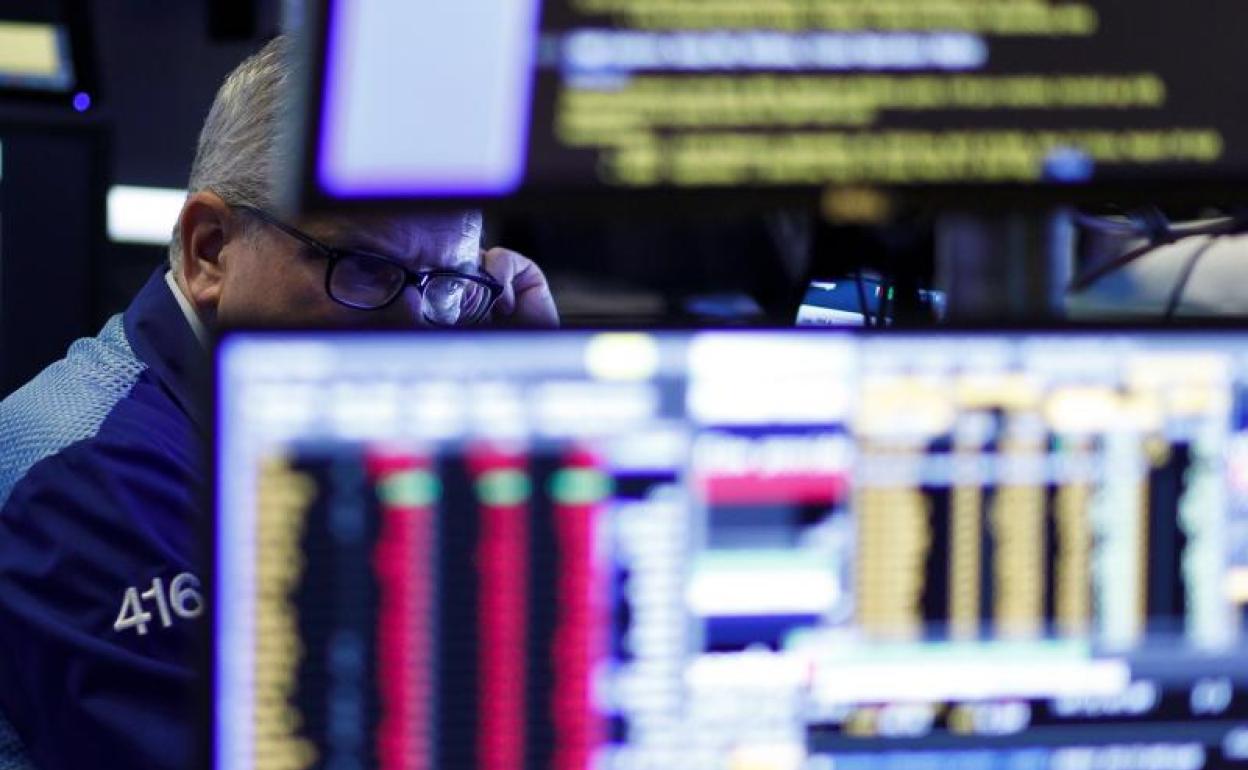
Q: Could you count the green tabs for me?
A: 3